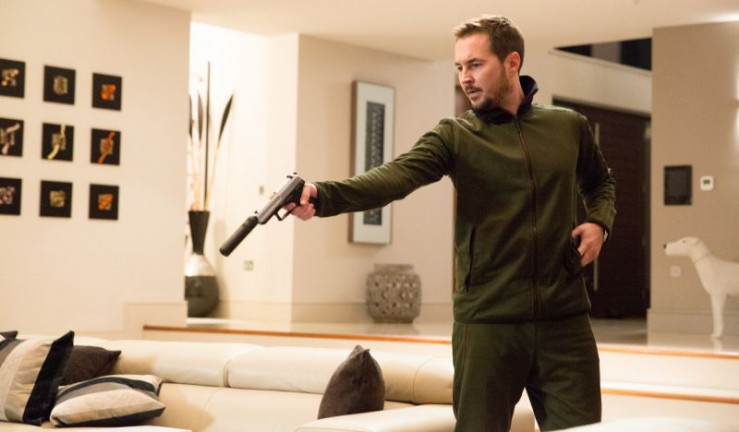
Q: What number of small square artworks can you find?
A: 9